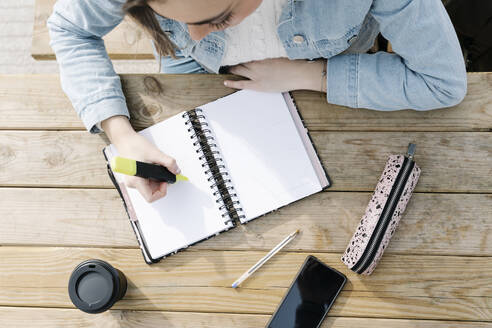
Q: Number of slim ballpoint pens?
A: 1